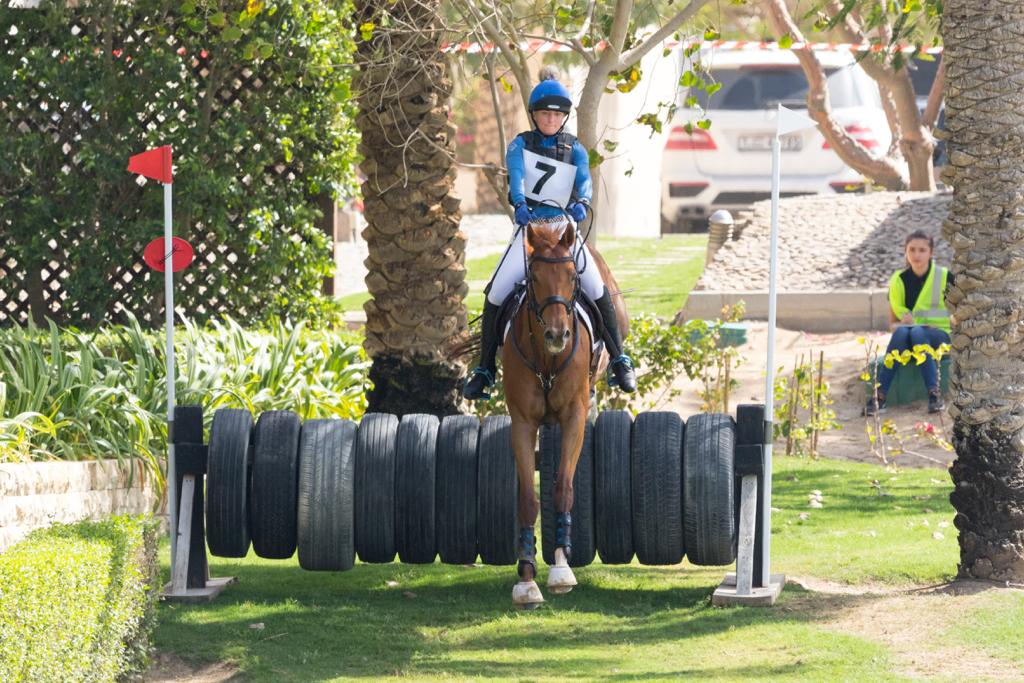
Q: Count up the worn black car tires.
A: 11